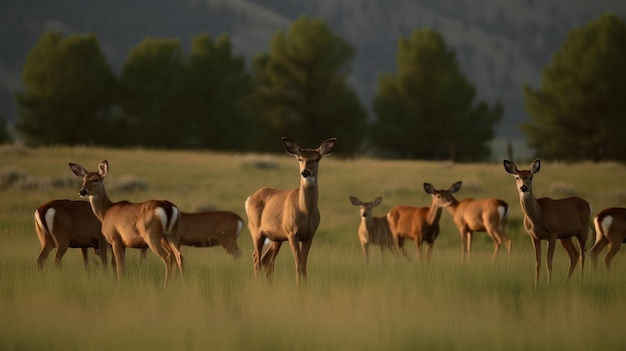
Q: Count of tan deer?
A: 9